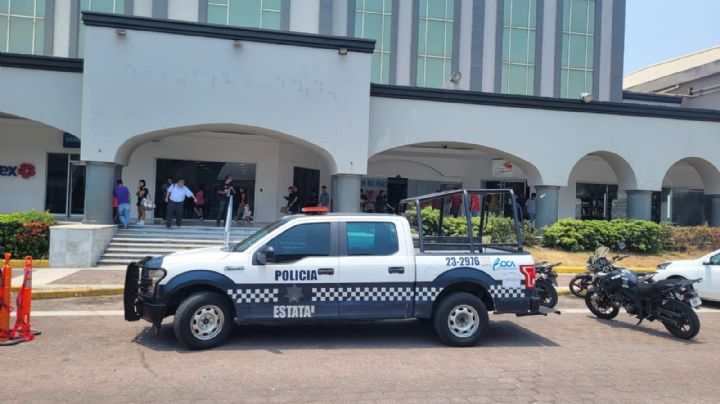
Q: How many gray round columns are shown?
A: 5